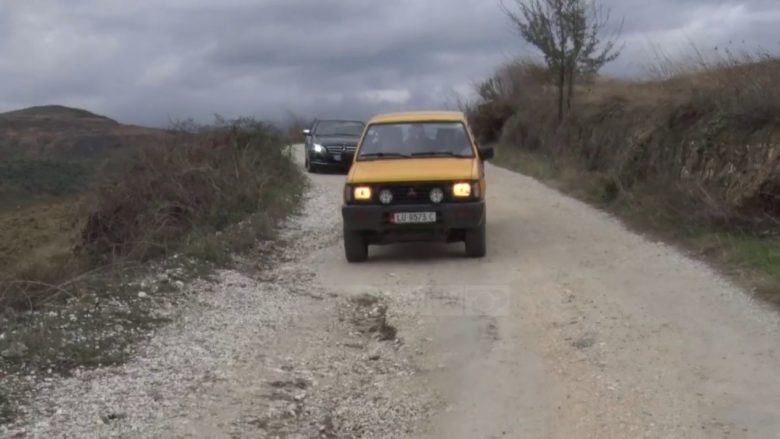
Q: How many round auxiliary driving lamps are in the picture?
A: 2